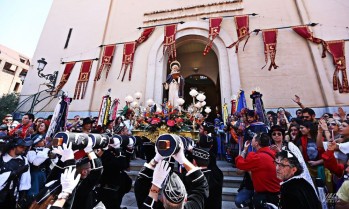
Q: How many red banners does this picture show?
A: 11